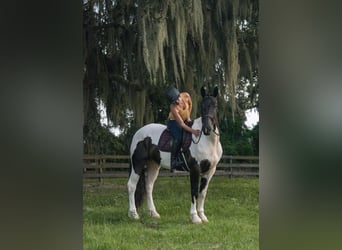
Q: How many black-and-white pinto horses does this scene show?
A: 1